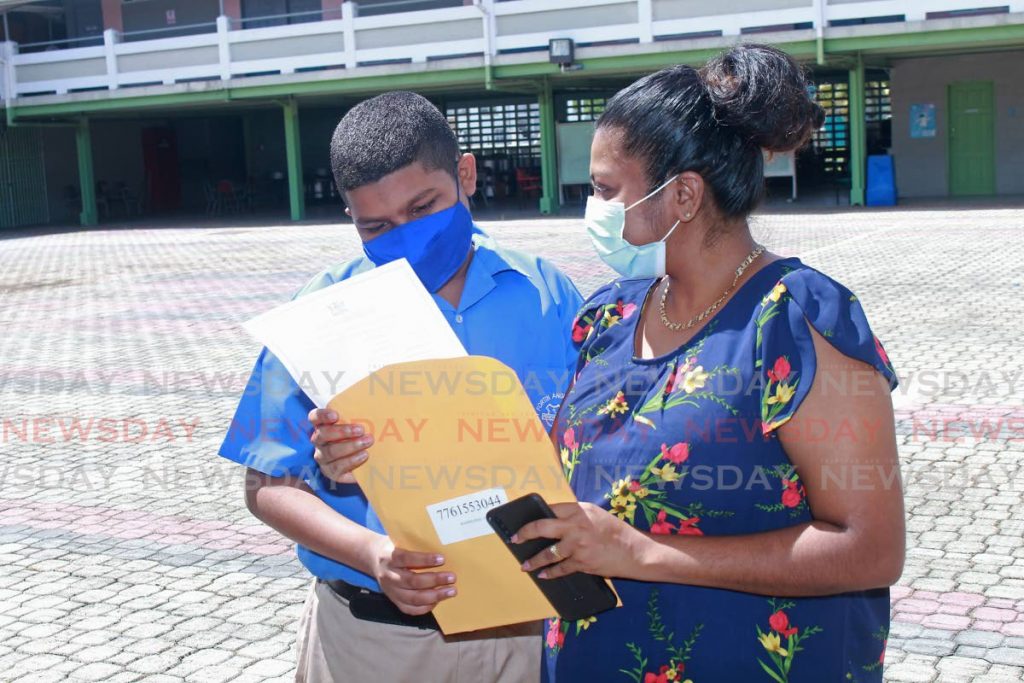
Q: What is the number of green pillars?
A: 4